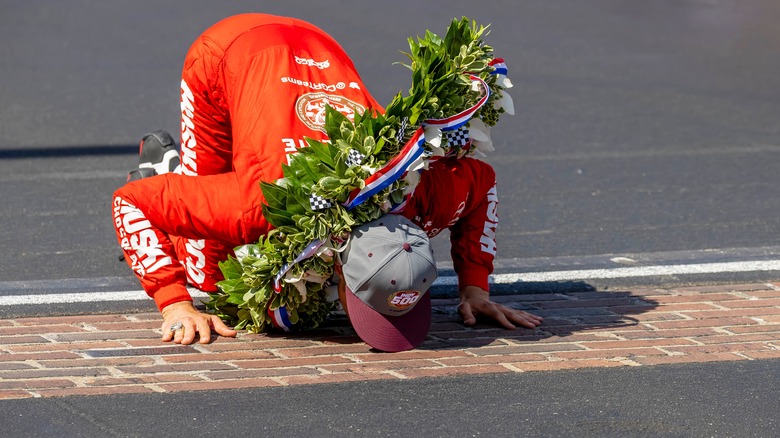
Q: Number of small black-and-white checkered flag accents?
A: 4